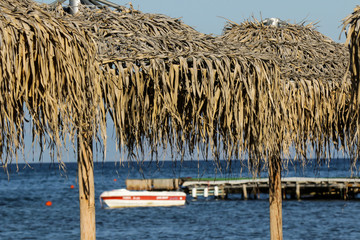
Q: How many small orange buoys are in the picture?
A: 3